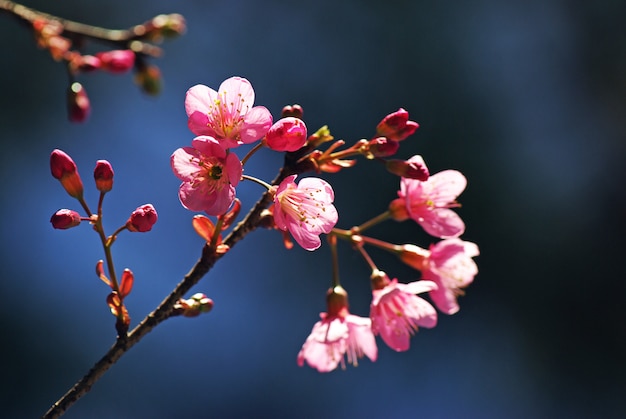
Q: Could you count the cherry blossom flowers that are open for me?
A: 7